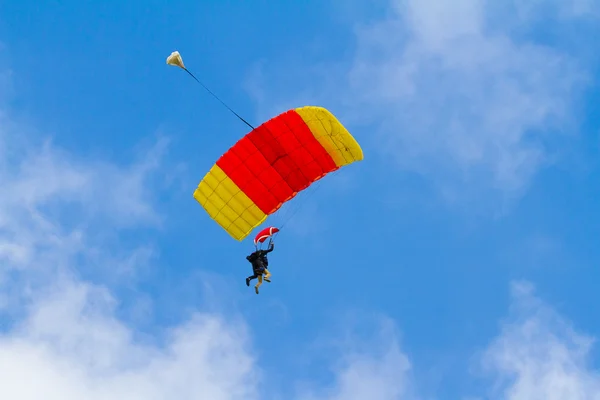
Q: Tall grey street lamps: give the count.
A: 0